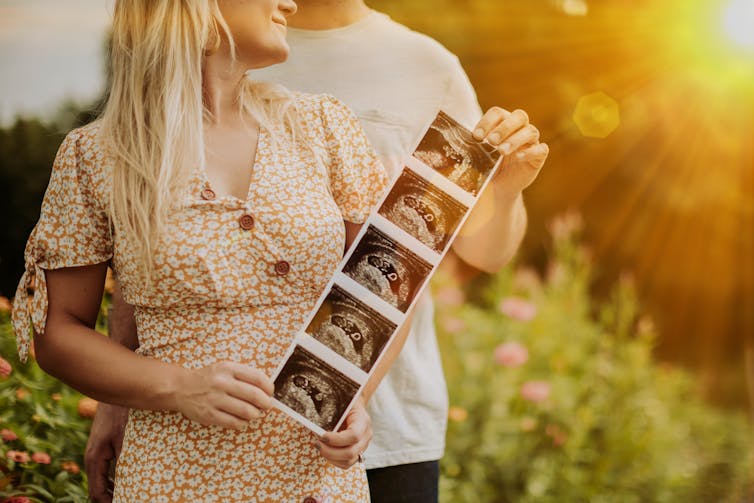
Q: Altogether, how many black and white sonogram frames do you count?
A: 5